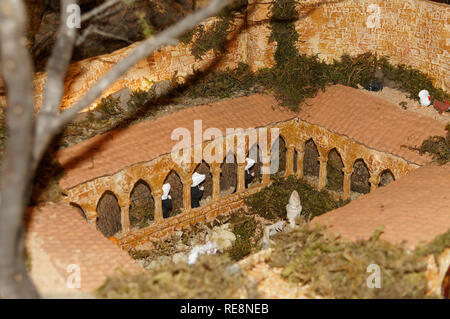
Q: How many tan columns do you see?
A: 12